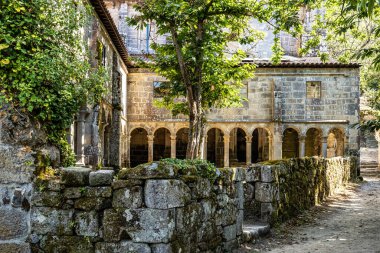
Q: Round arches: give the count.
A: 9